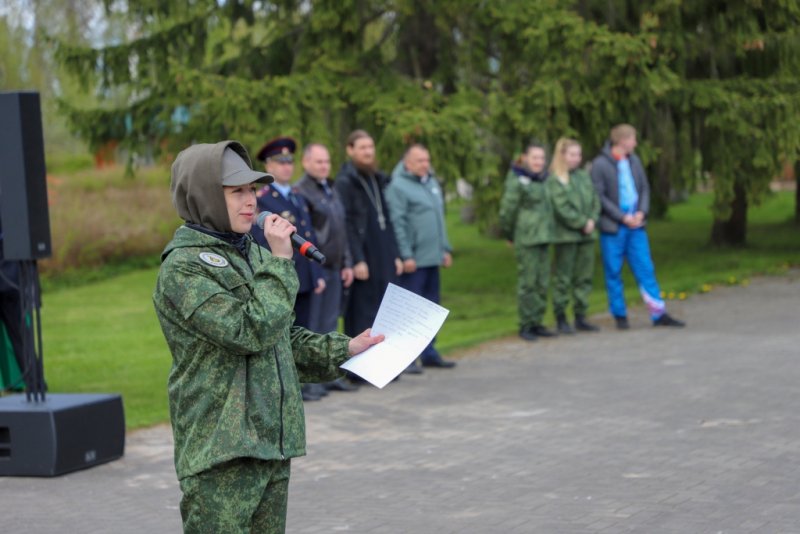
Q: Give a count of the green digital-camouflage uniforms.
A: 3